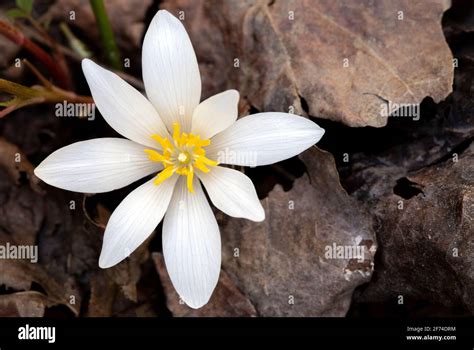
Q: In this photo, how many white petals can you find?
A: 8